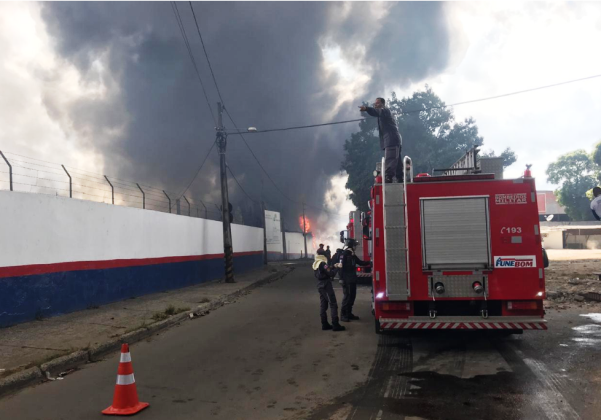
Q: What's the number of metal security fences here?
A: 1